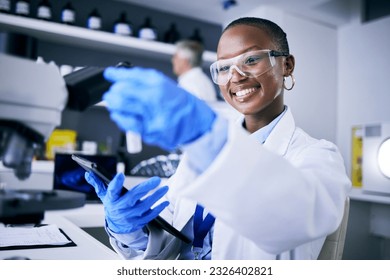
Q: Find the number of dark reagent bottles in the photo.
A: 9